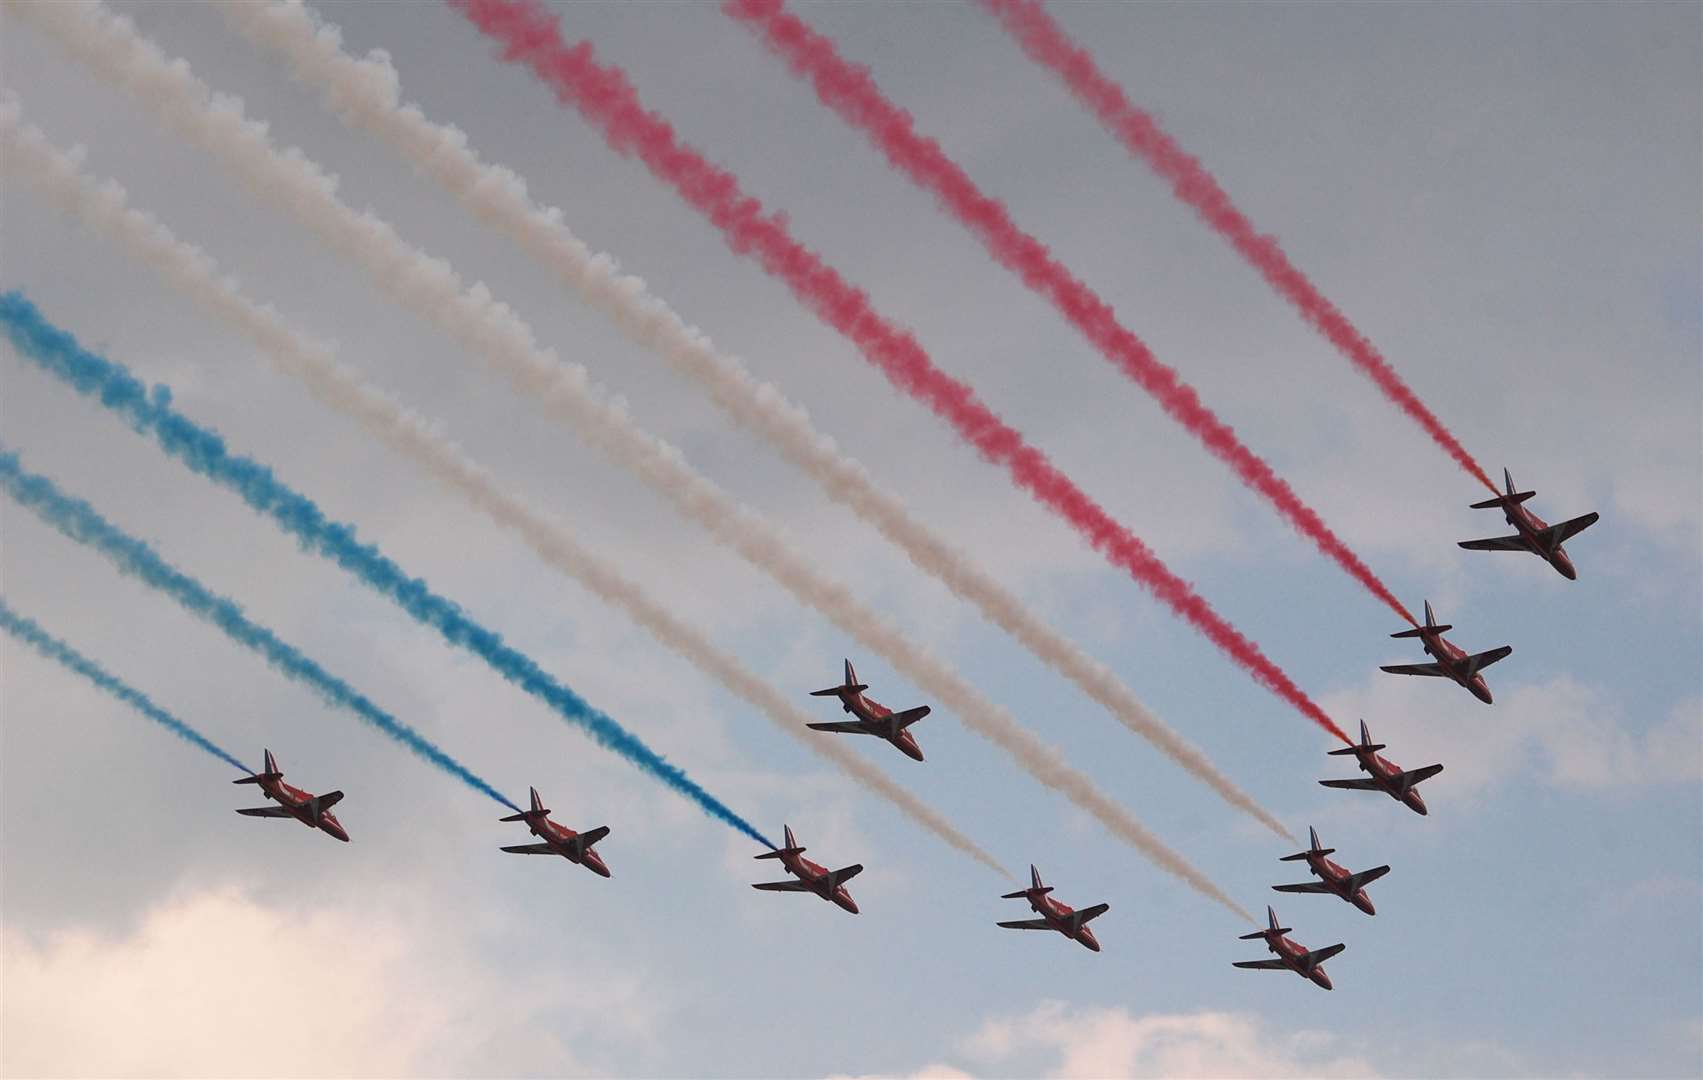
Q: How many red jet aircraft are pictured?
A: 10